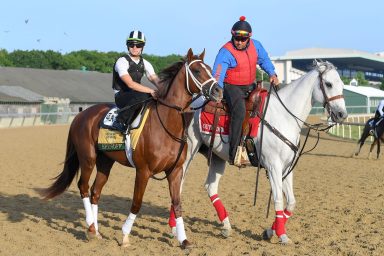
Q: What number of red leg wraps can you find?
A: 4